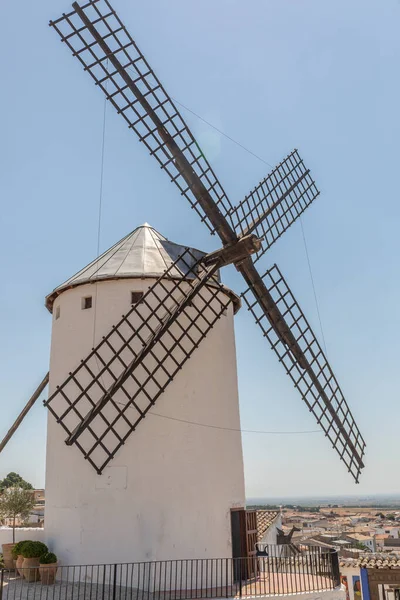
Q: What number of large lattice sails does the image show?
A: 4